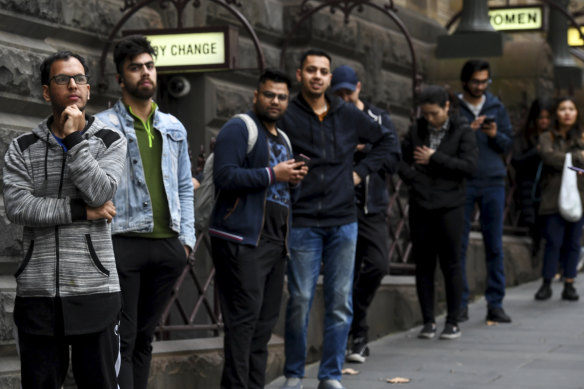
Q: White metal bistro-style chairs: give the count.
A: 0